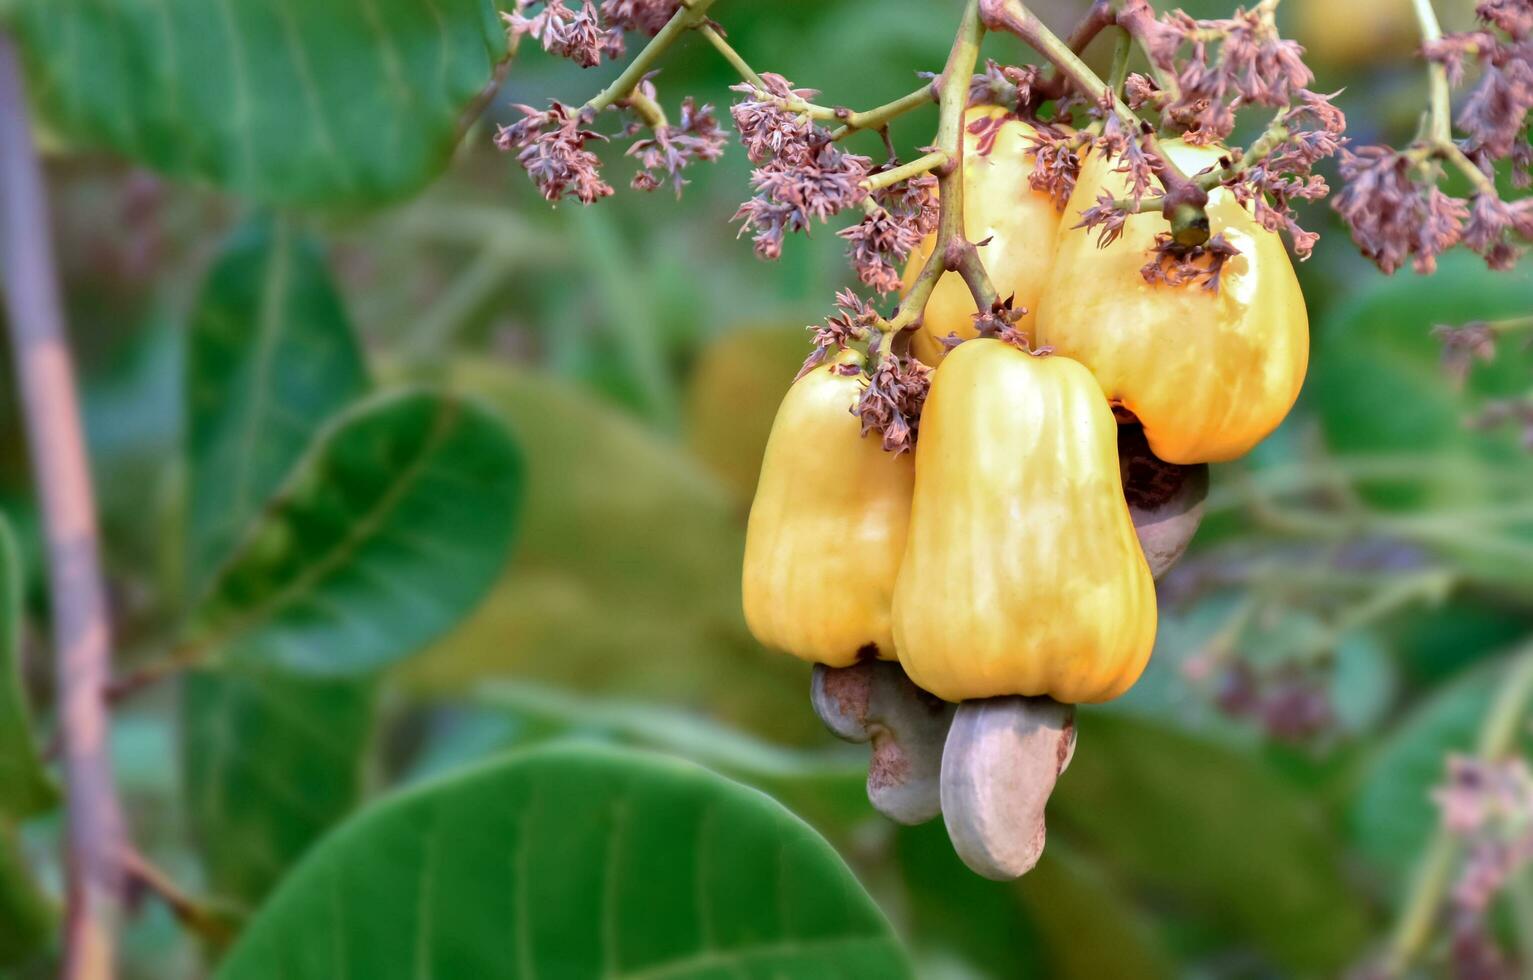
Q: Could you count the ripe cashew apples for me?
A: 4